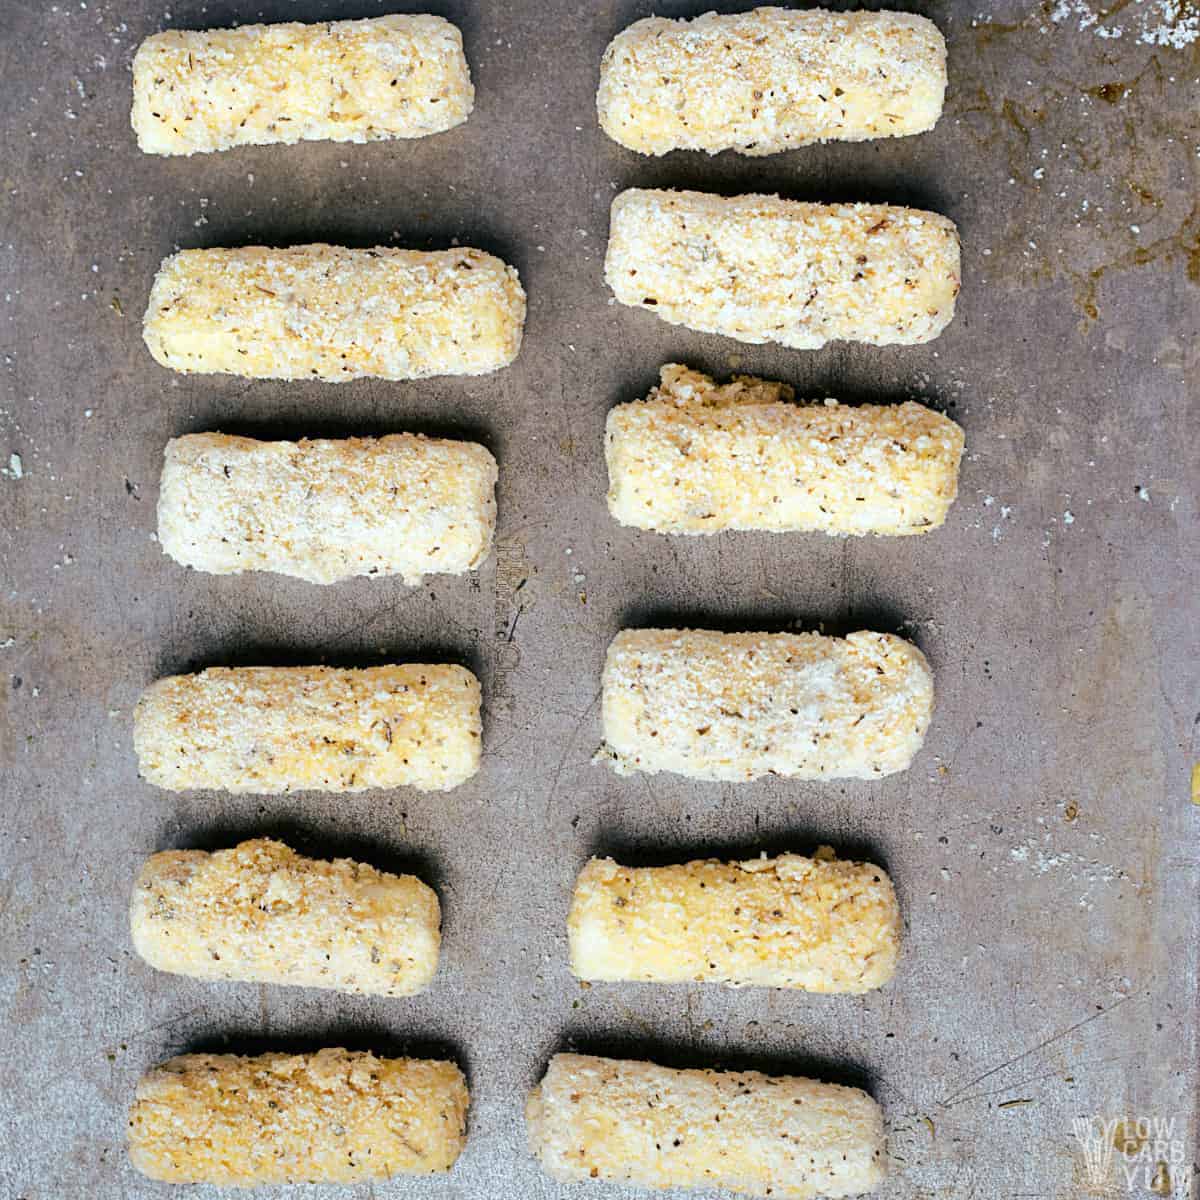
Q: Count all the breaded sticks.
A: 12